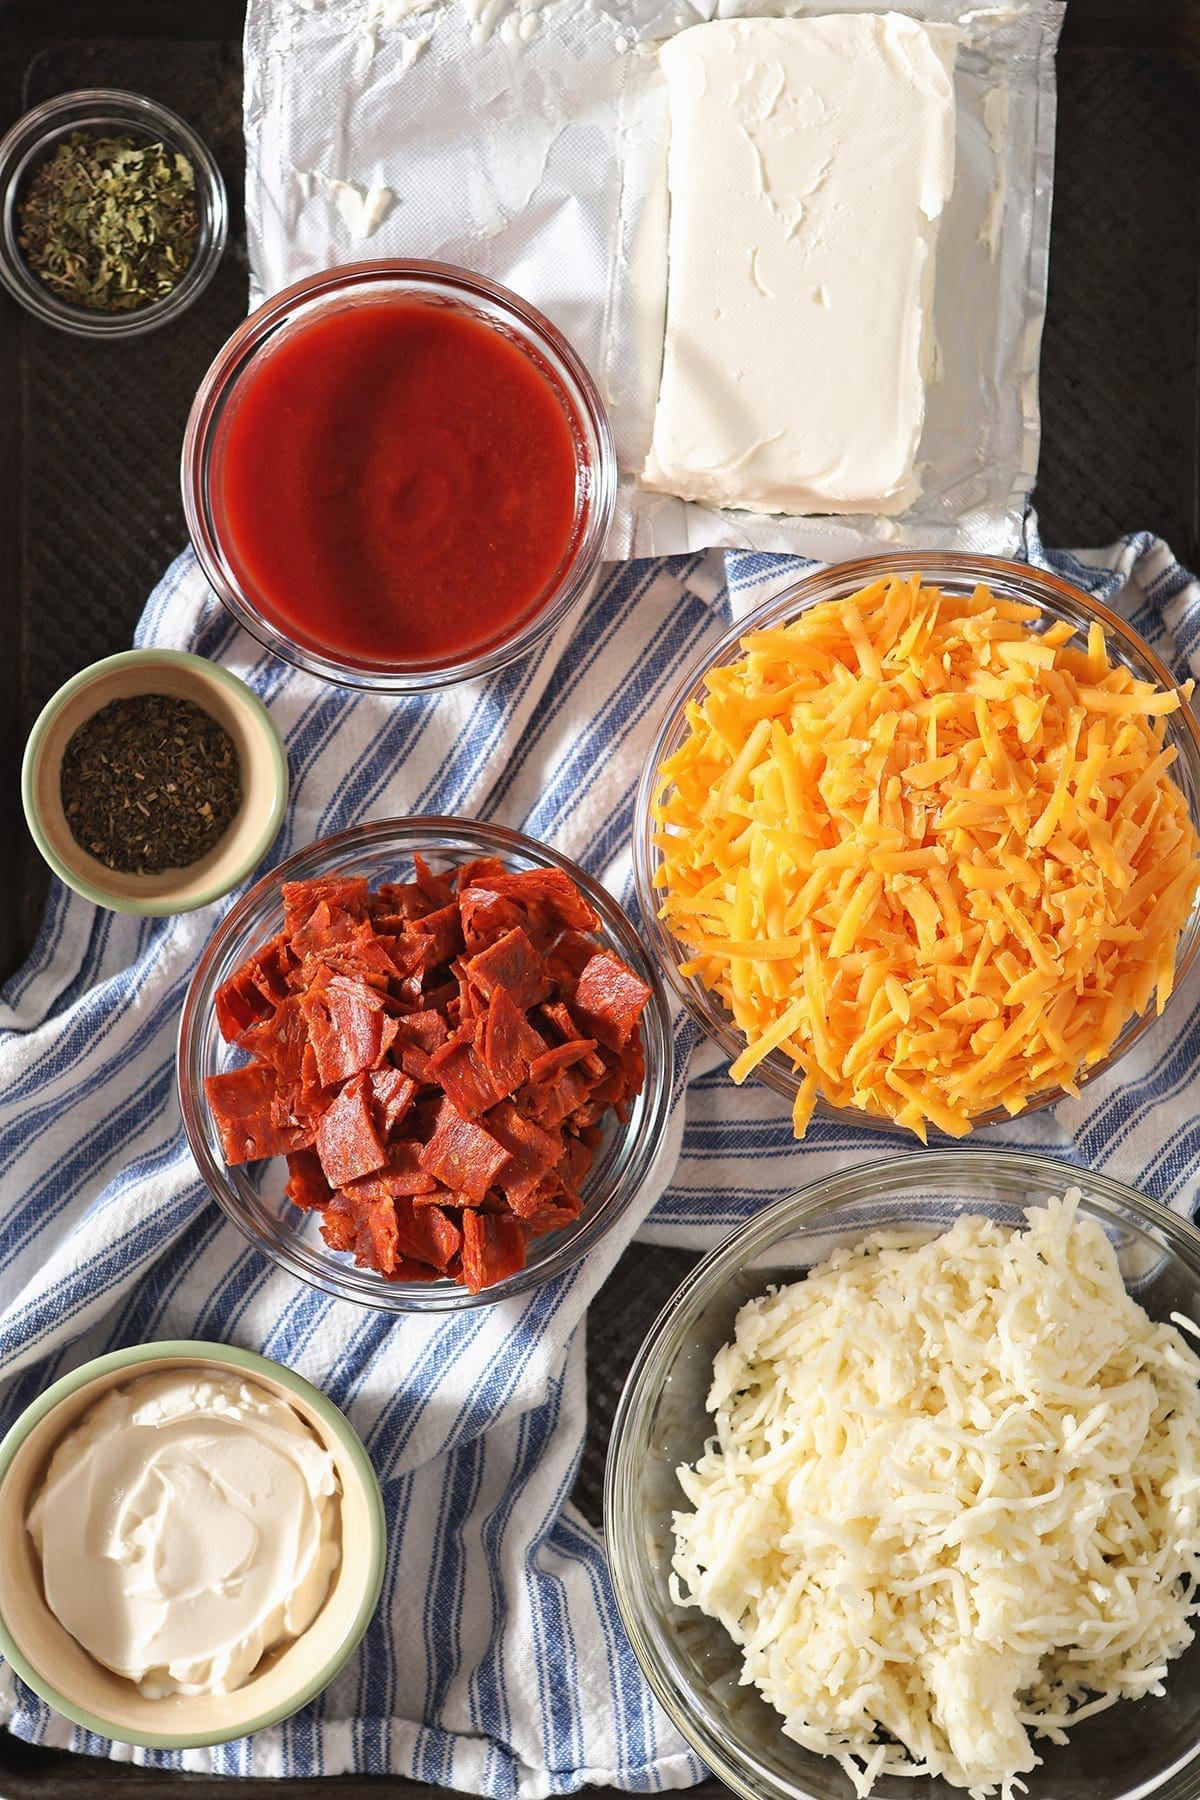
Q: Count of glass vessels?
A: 5